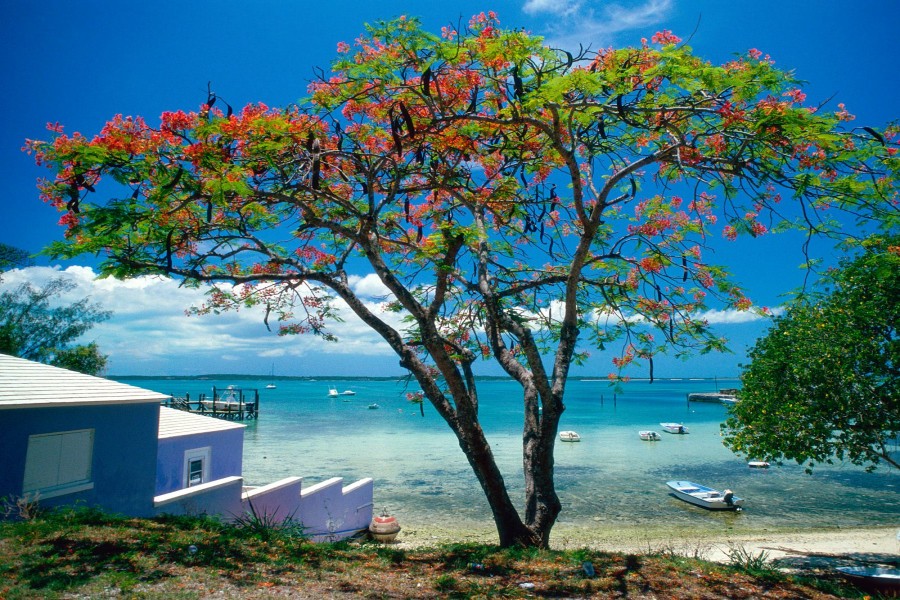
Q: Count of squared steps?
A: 4